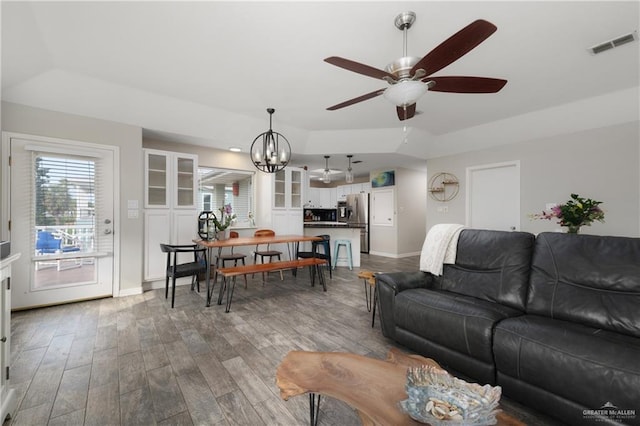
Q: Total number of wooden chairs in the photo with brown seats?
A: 2